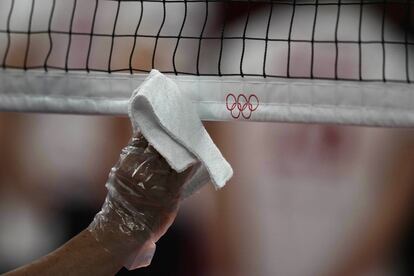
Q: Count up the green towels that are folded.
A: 0